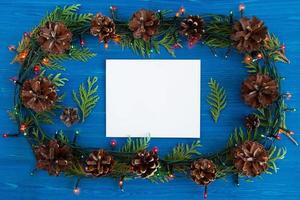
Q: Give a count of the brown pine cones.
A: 14